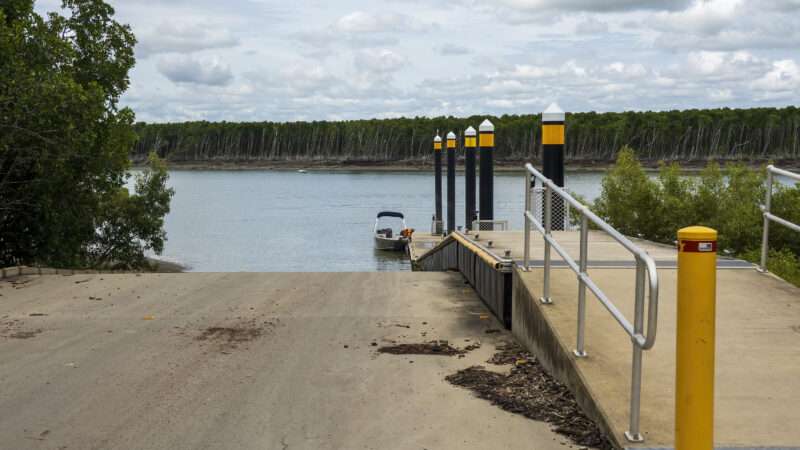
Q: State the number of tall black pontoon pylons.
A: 5